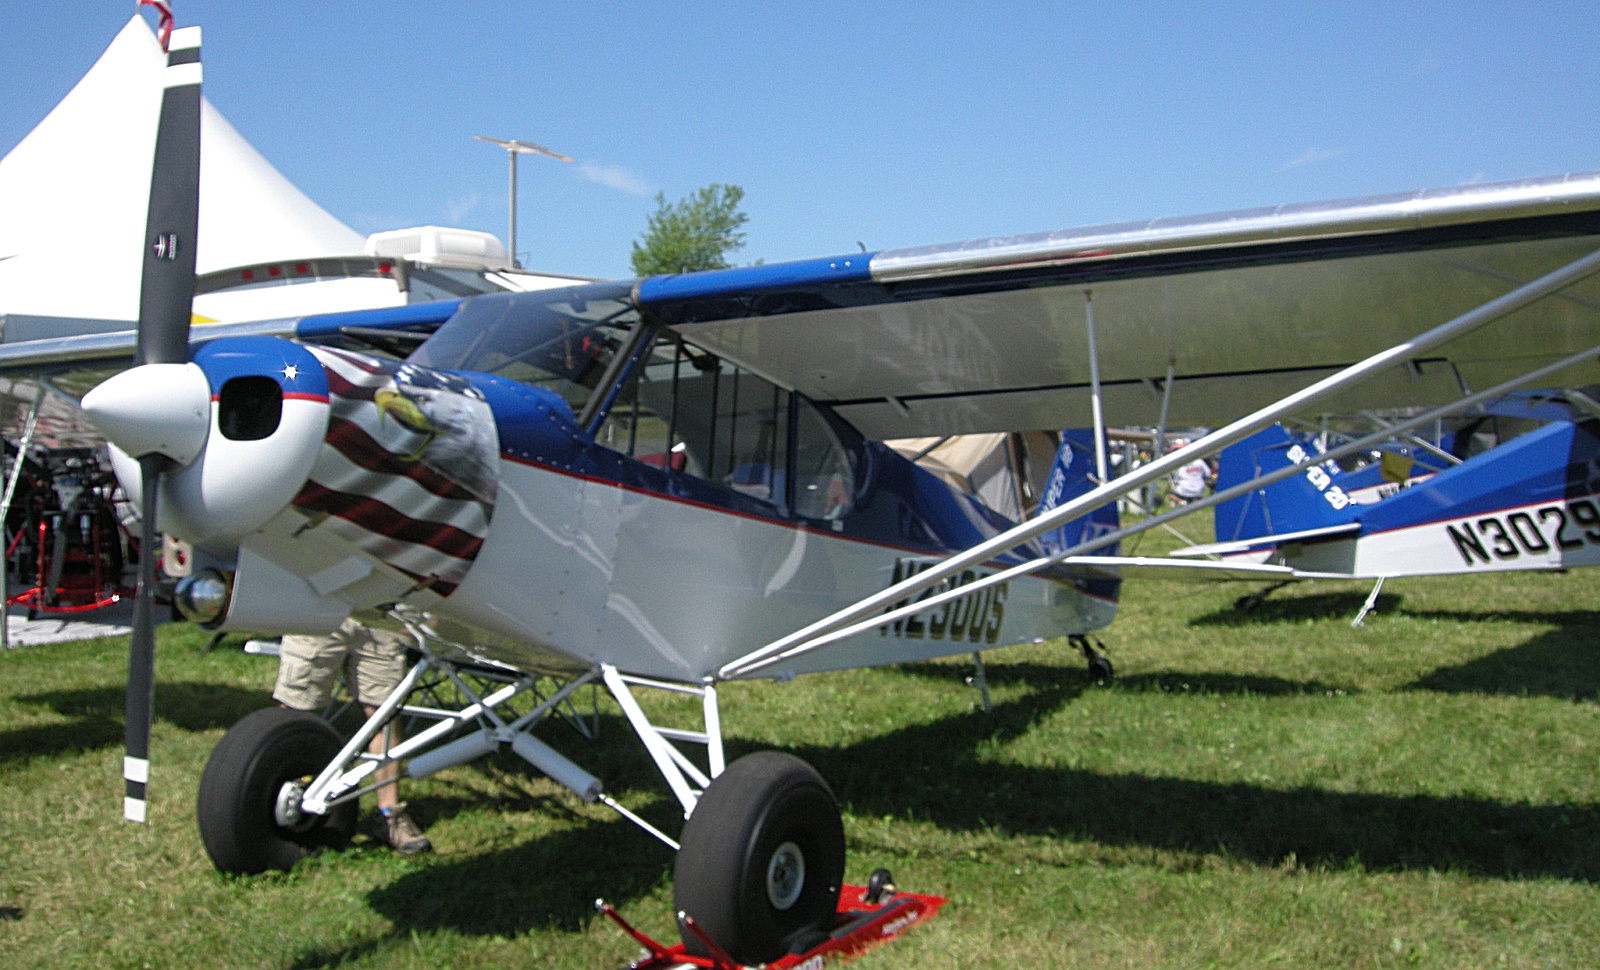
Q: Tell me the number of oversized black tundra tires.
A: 2